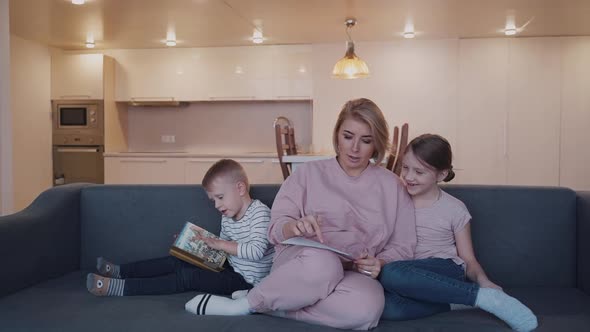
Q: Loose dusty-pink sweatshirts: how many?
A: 1